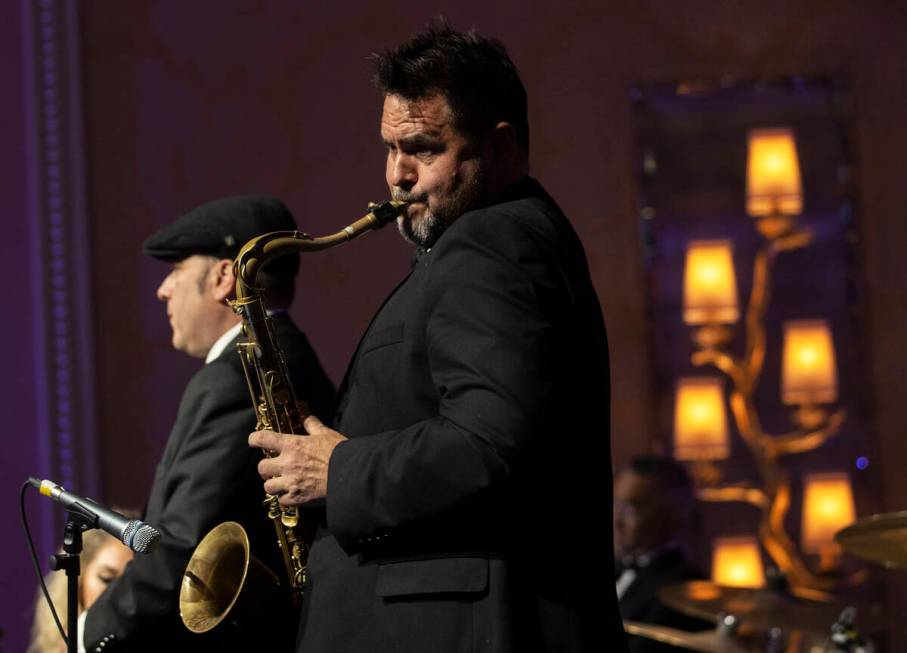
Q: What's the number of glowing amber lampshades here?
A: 6